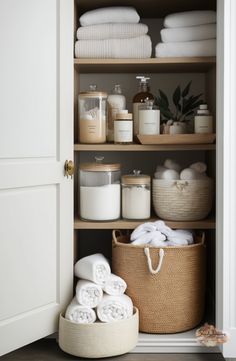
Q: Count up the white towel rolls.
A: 5